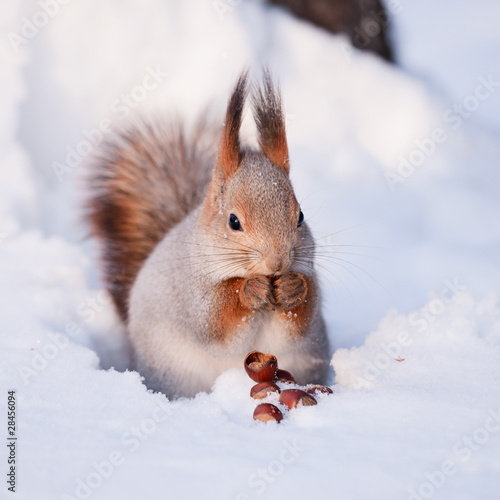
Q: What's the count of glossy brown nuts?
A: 6